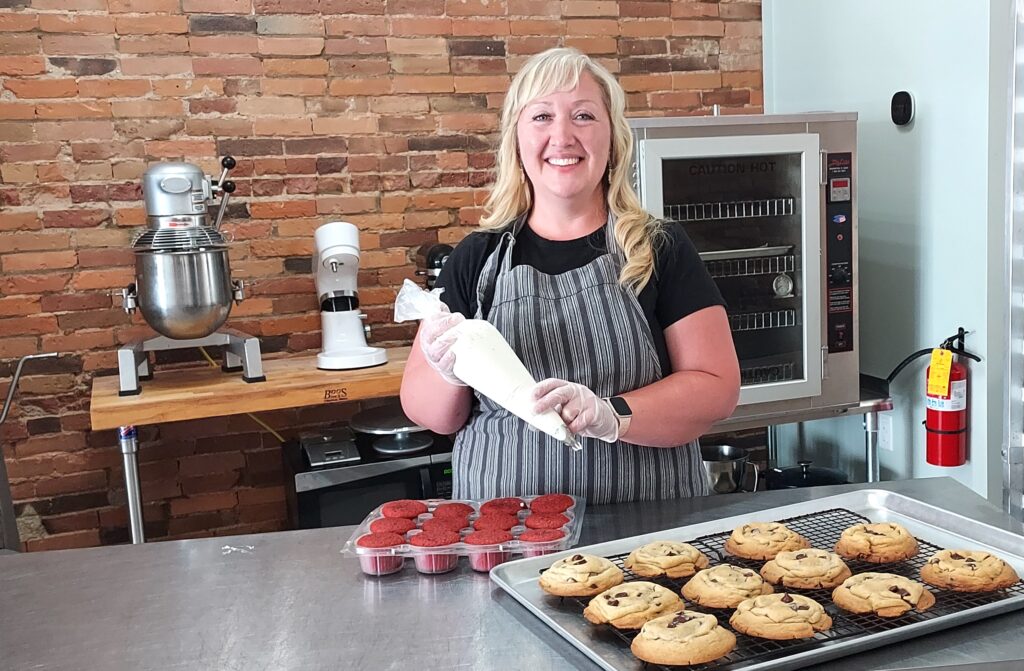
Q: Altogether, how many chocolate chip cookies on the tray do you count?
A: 11